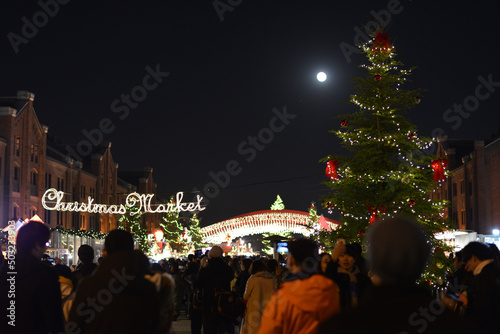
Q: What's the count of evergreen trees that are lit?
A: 6